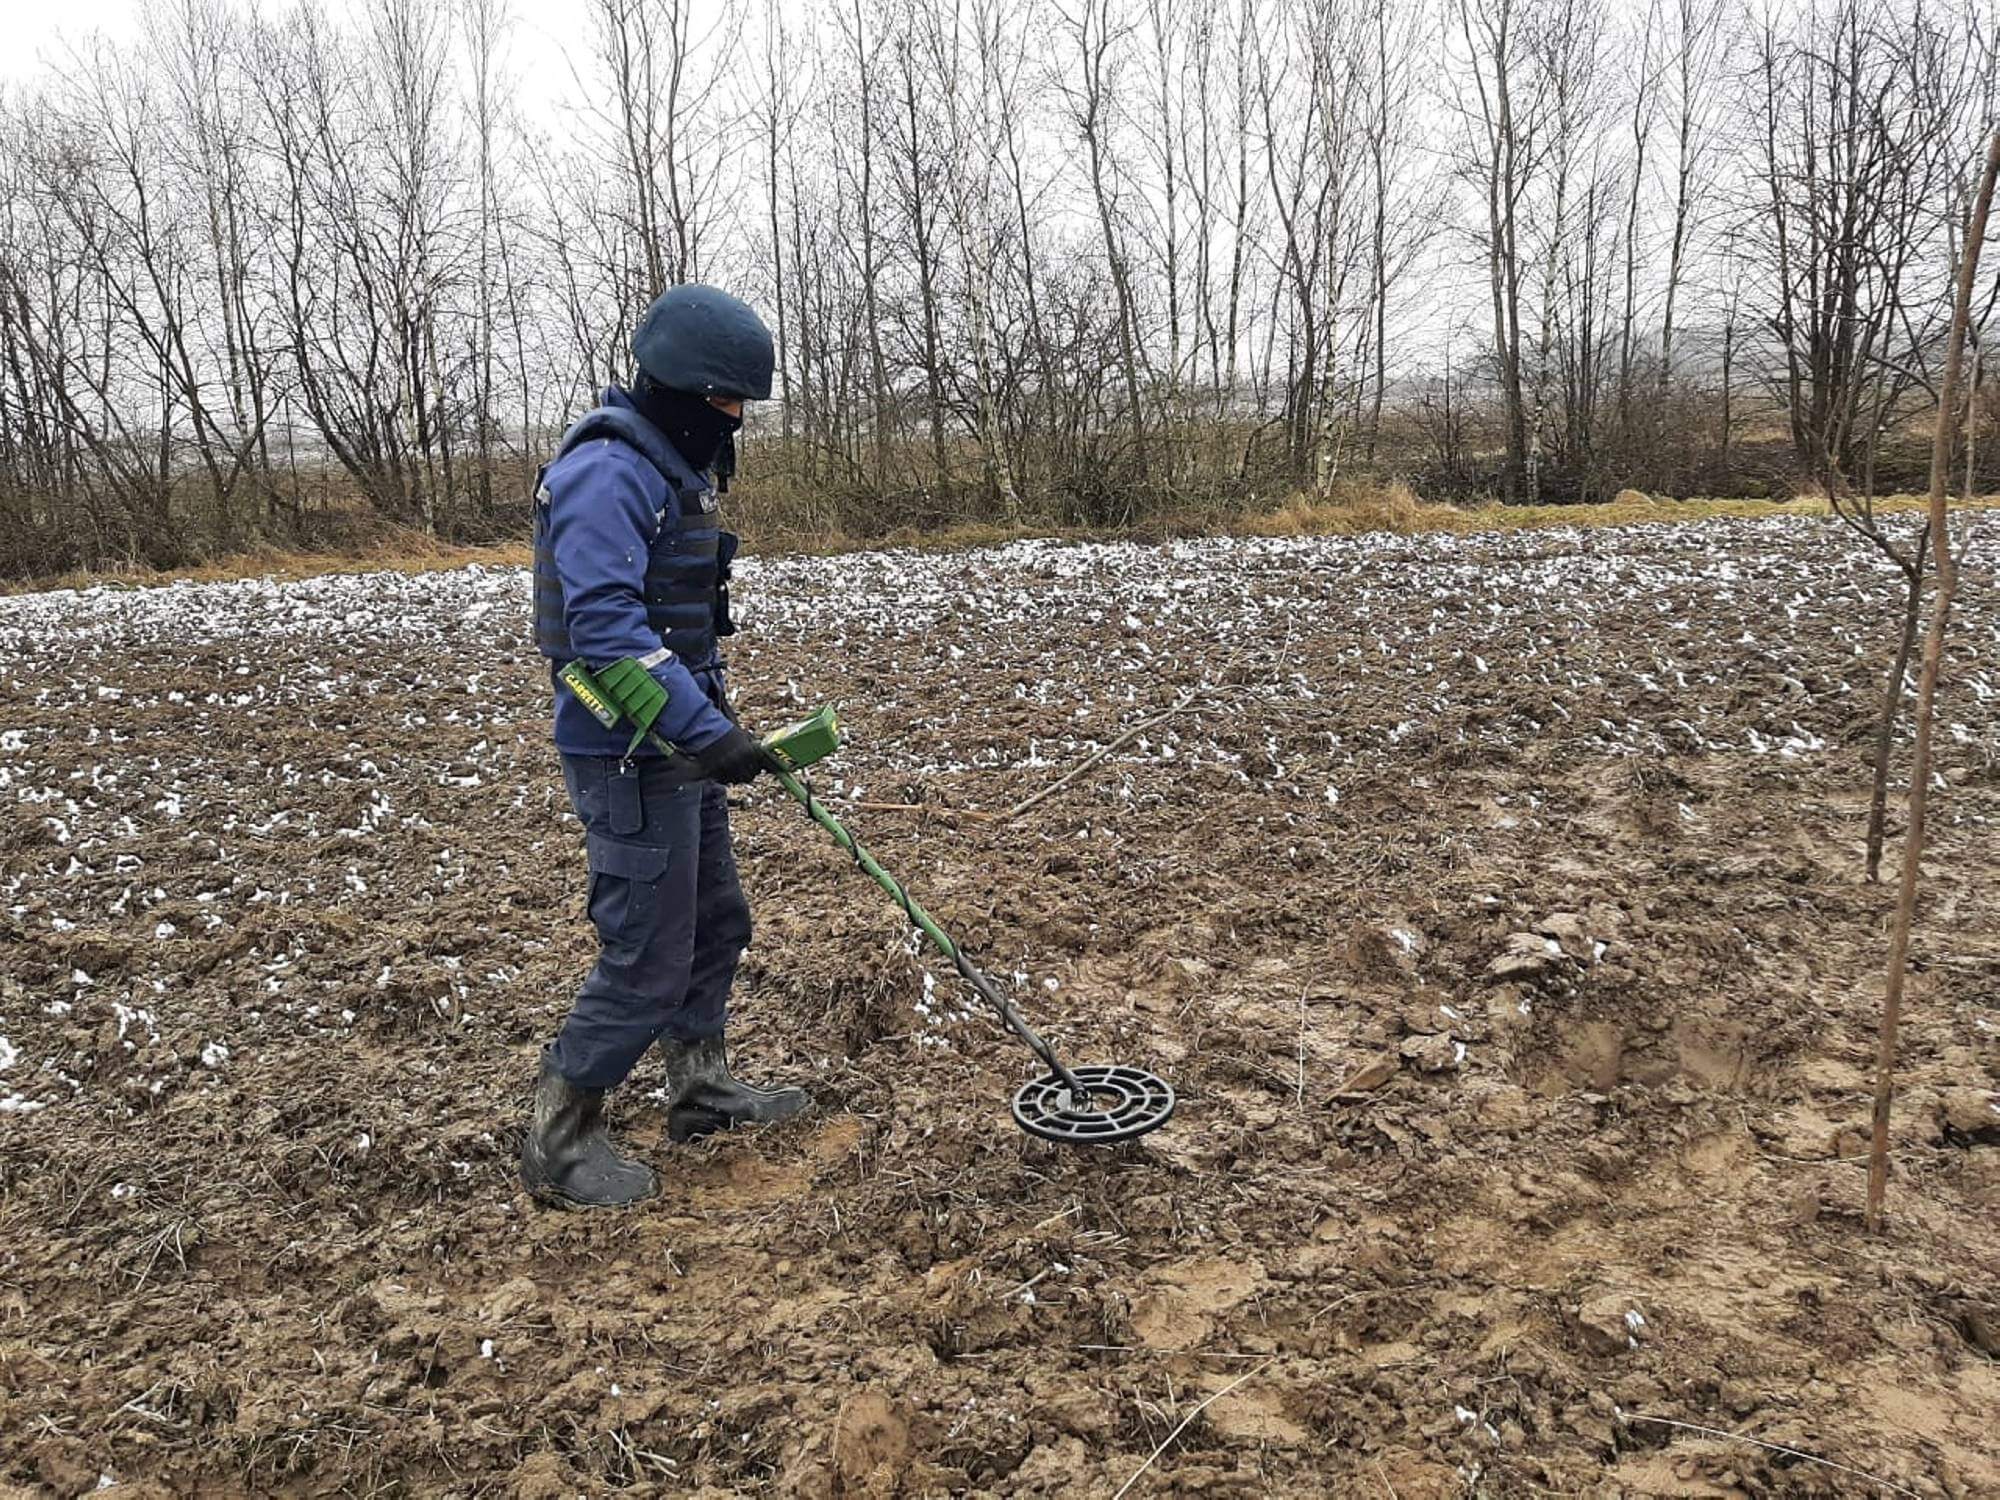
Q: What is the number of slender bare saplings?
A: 2